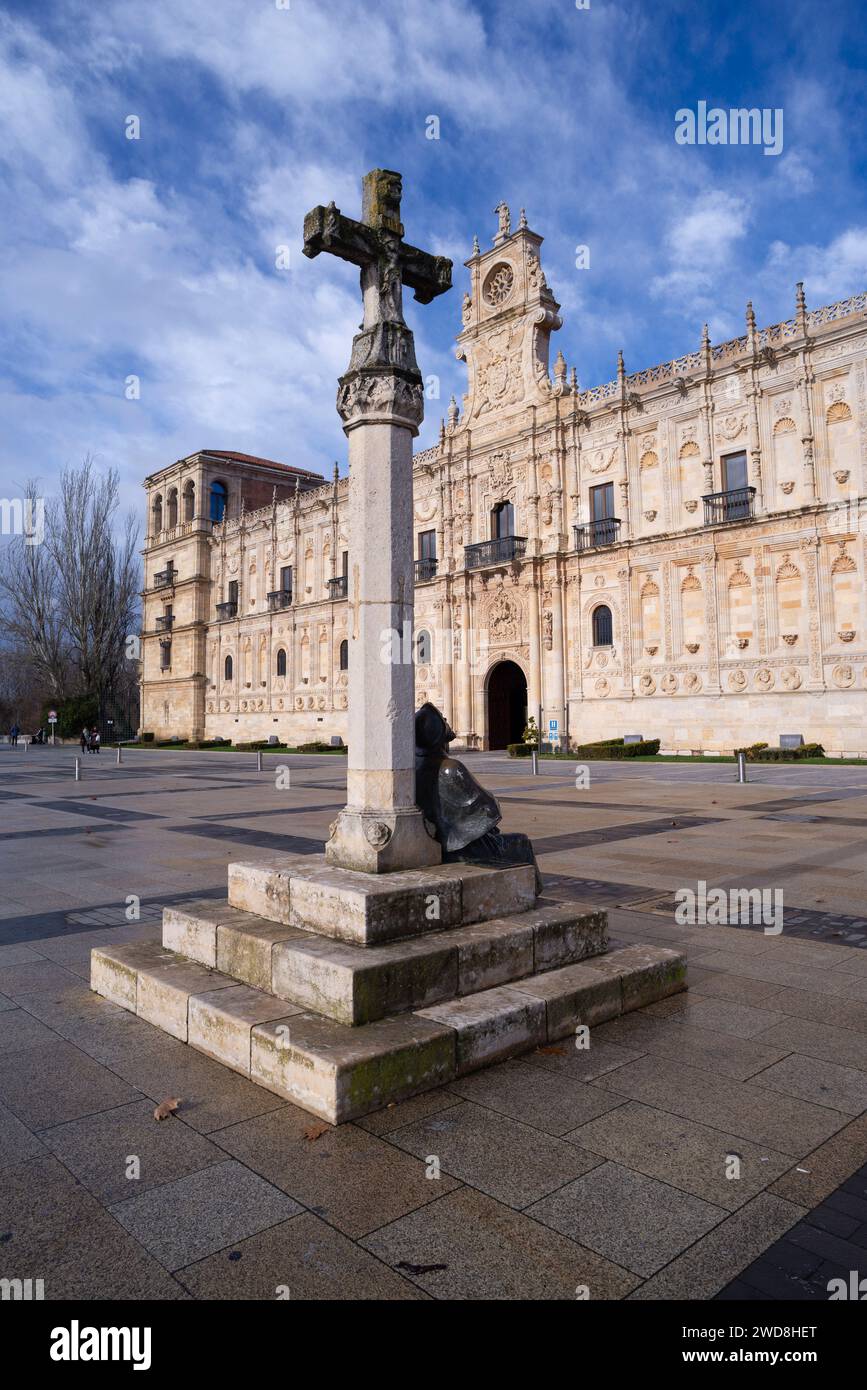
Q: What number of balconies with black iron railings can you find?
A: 9